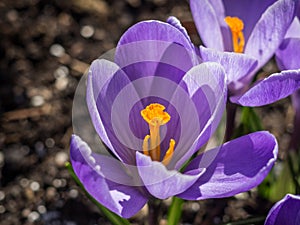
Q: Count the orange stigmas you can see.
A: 2